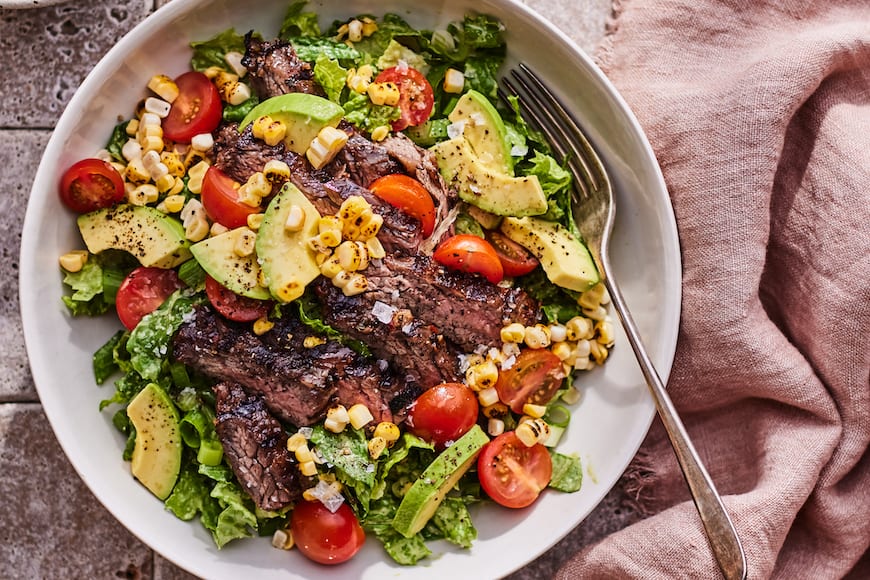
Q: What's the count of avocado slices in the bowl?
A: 9